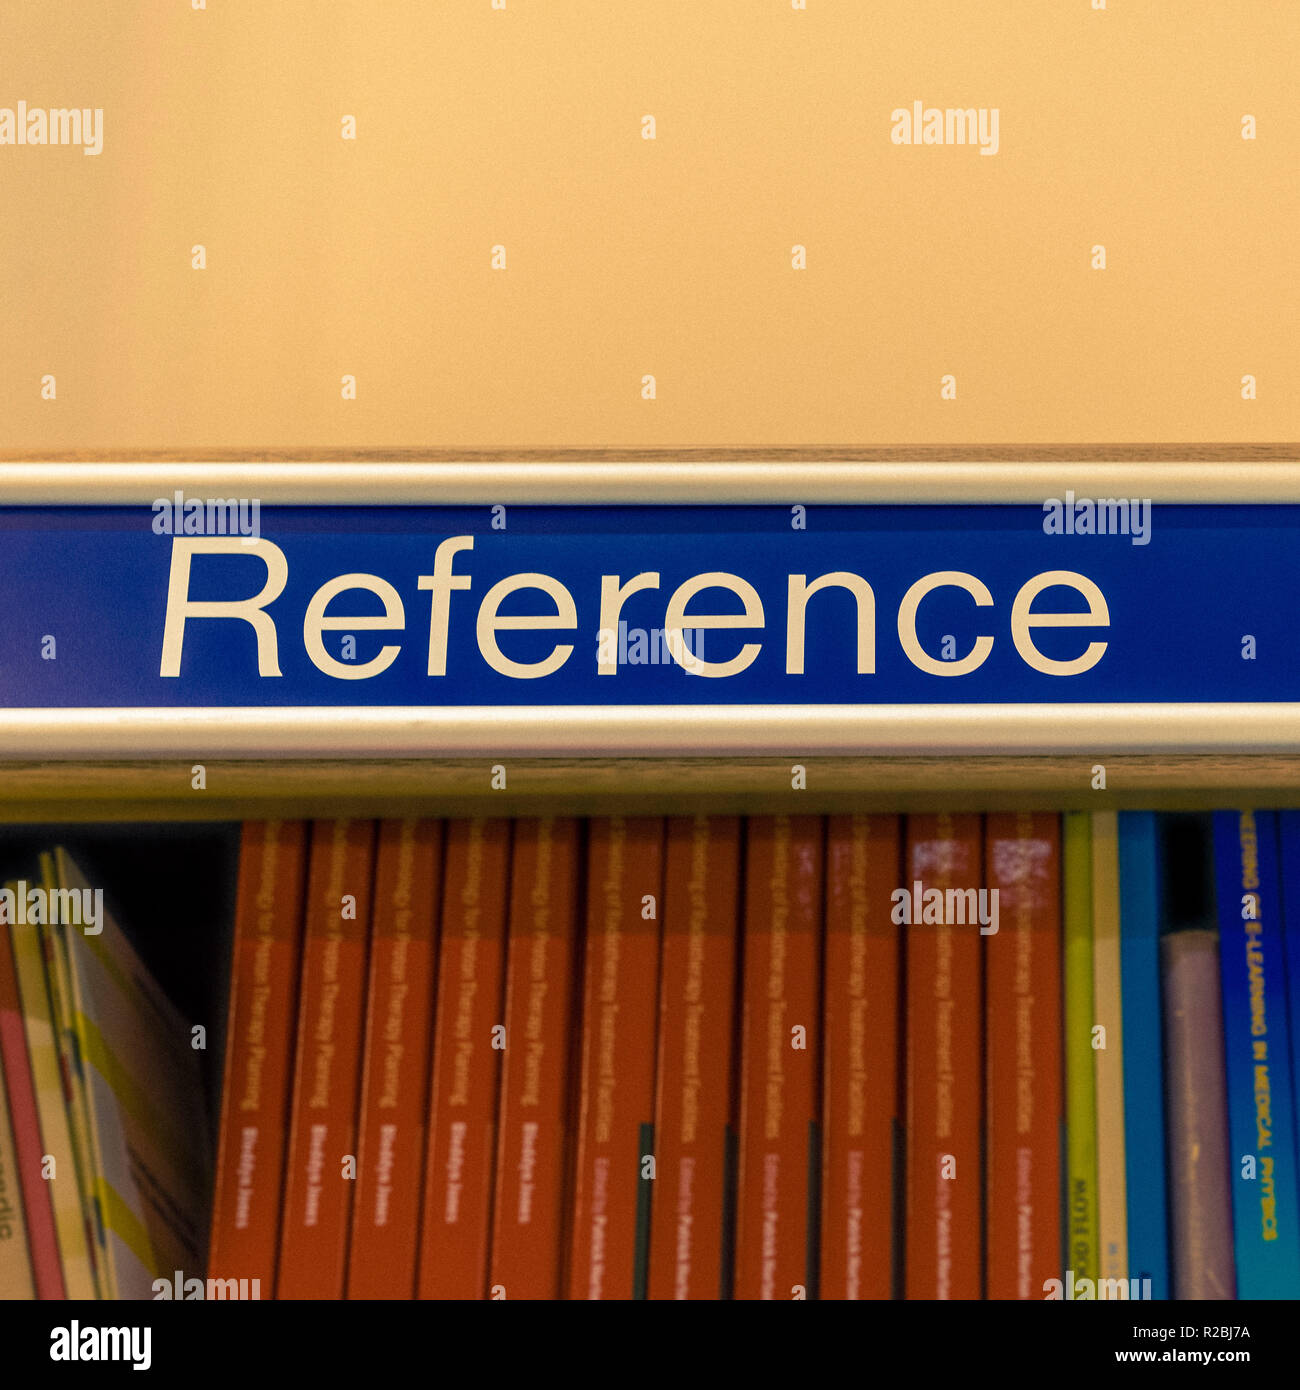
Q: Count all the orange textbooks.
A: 11